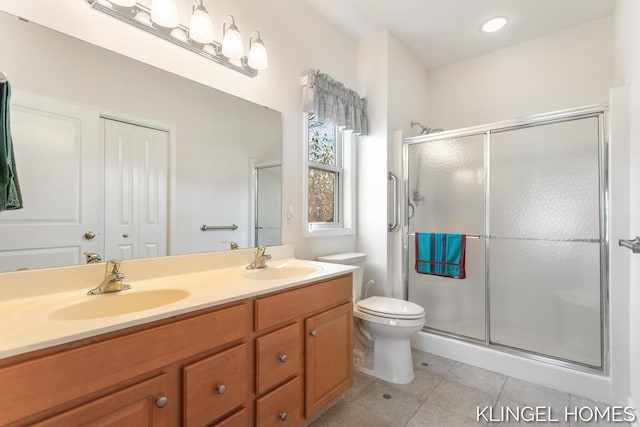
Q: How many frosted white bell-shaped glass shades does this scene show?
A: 5